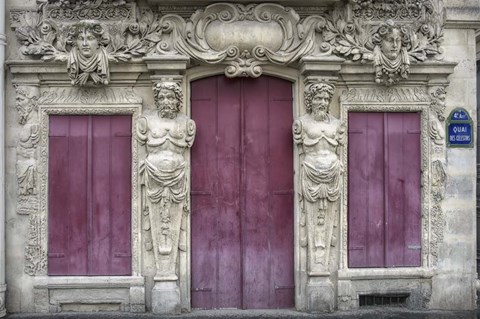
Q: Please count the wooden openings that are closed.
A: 3